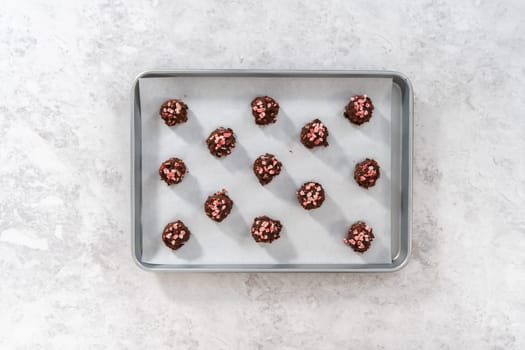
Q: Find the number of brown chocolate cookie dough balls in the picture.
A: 13